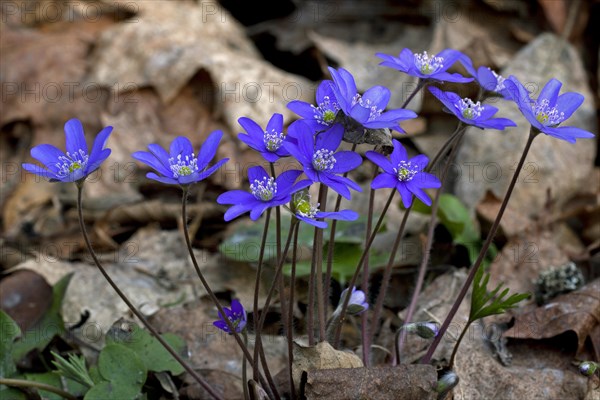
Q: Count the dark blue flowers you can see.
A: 14